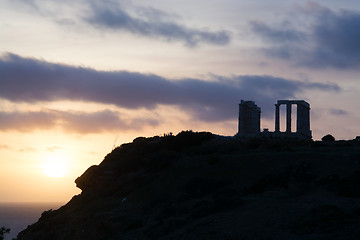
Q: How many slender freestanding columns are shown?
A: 2